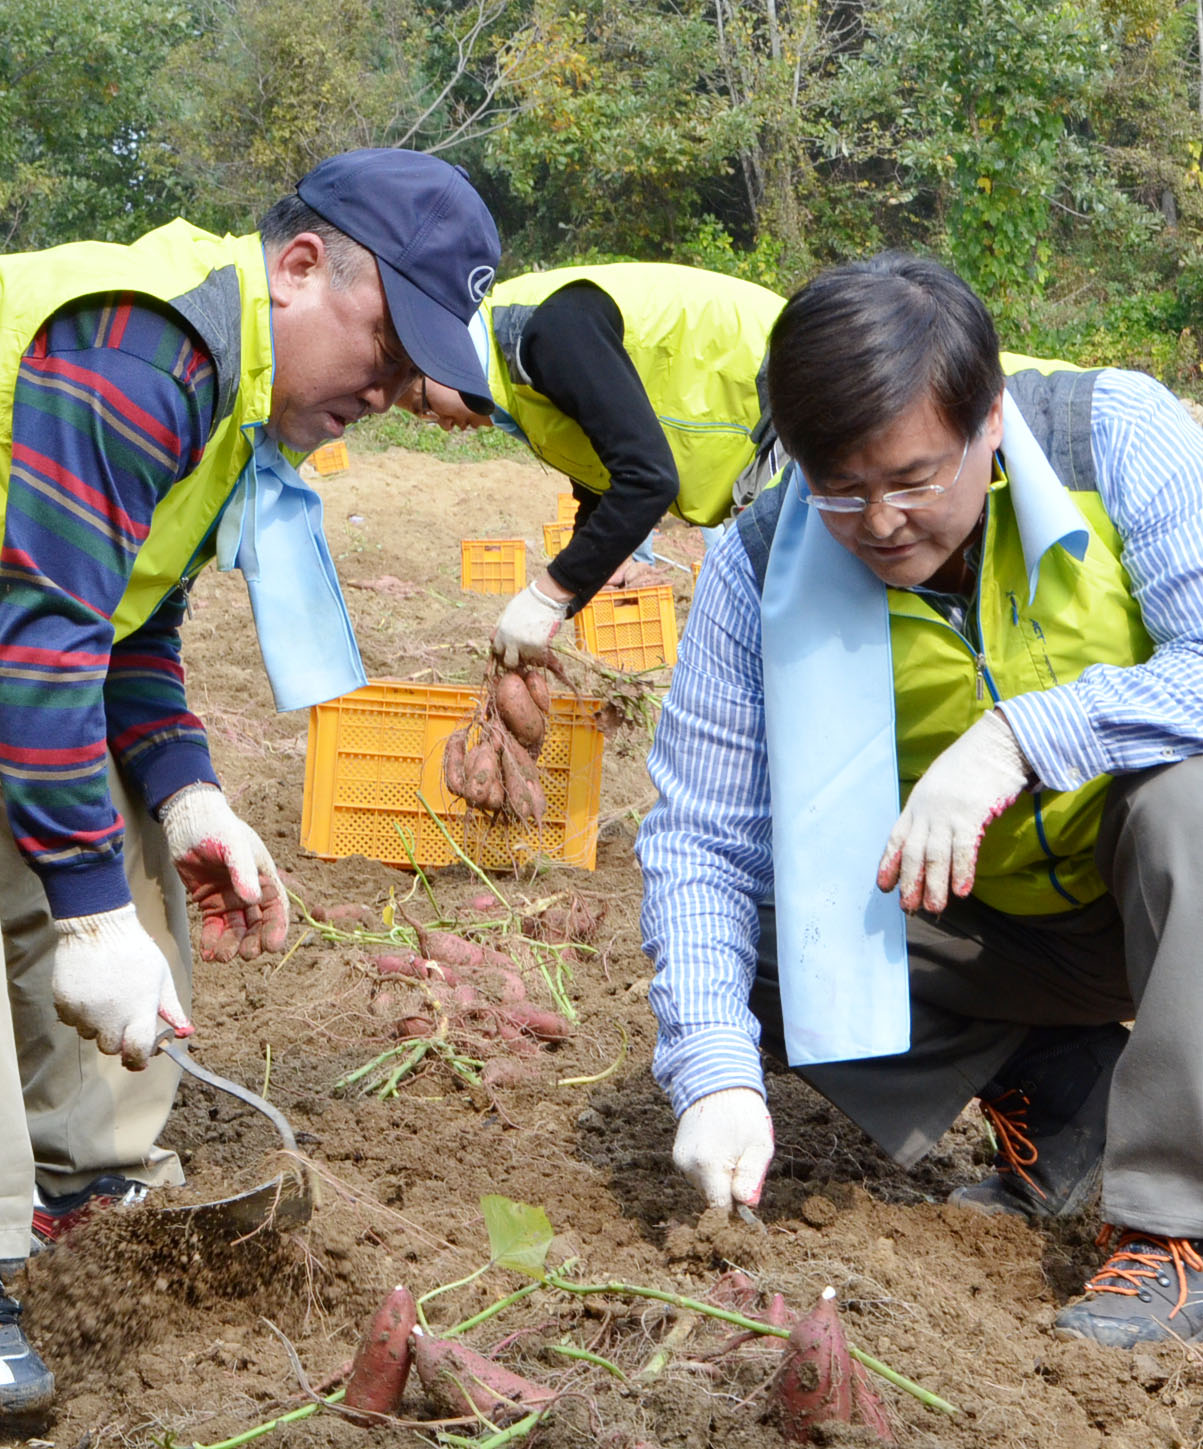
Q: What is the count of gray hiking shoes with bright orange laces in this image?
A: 2